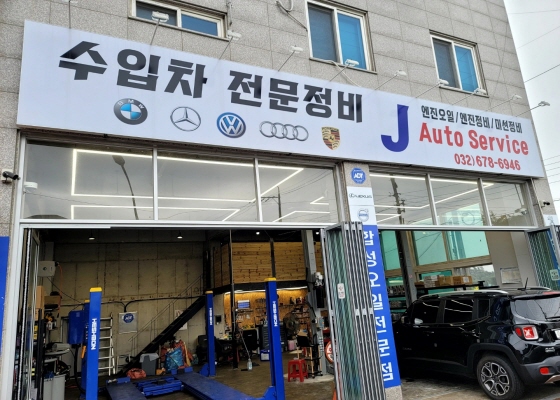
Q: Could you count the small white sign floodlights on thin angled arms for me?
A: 10